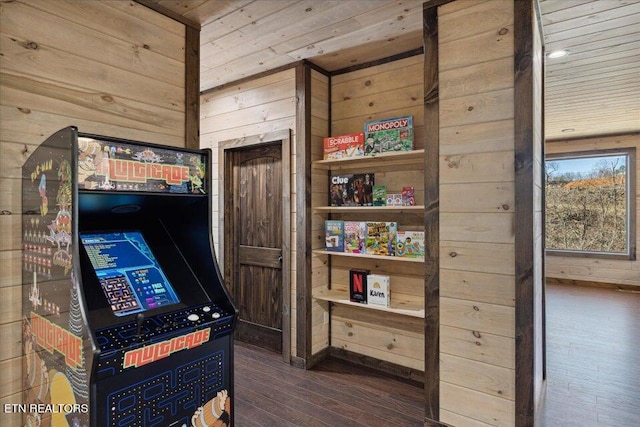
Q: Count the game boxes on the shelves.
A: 13